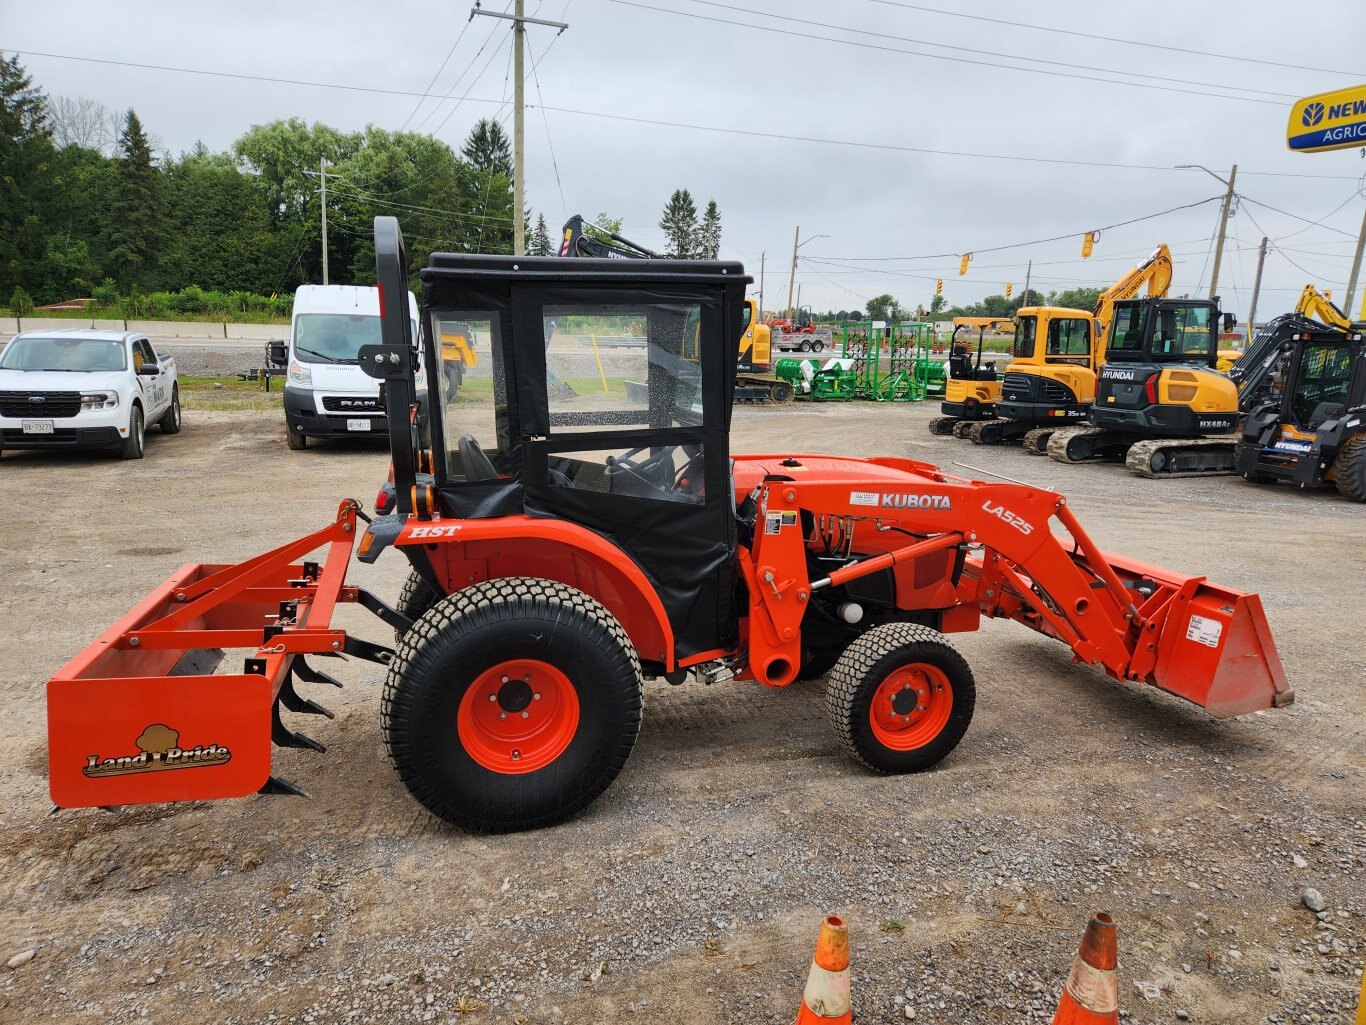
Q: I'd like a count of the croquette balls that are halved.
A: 0